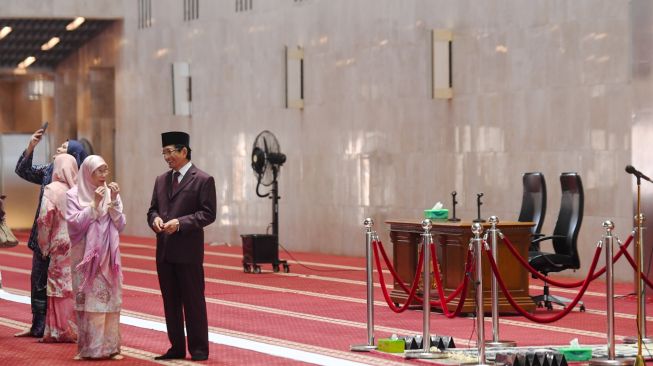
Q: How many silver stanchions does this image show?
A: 6